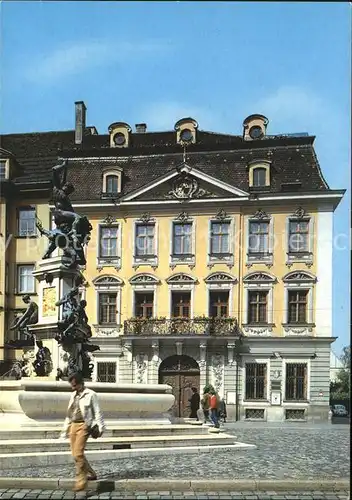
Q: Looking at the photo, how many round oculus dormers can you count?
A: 3